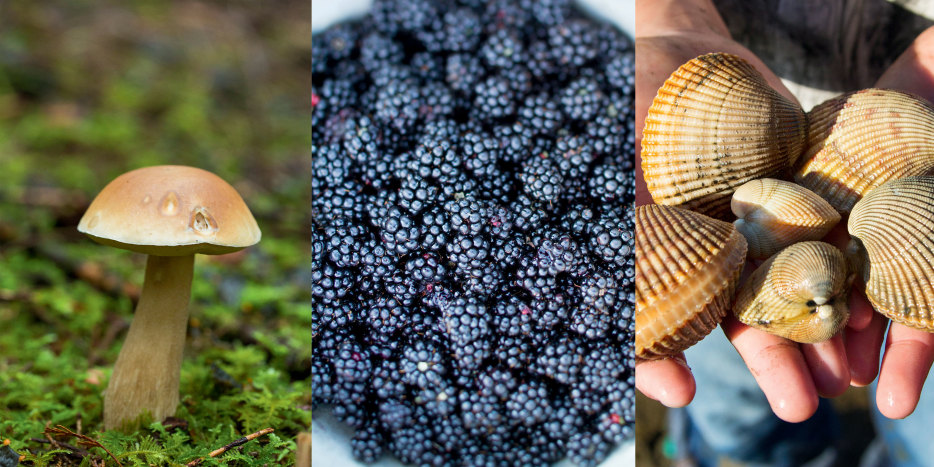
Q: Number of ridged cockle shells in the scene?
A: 6